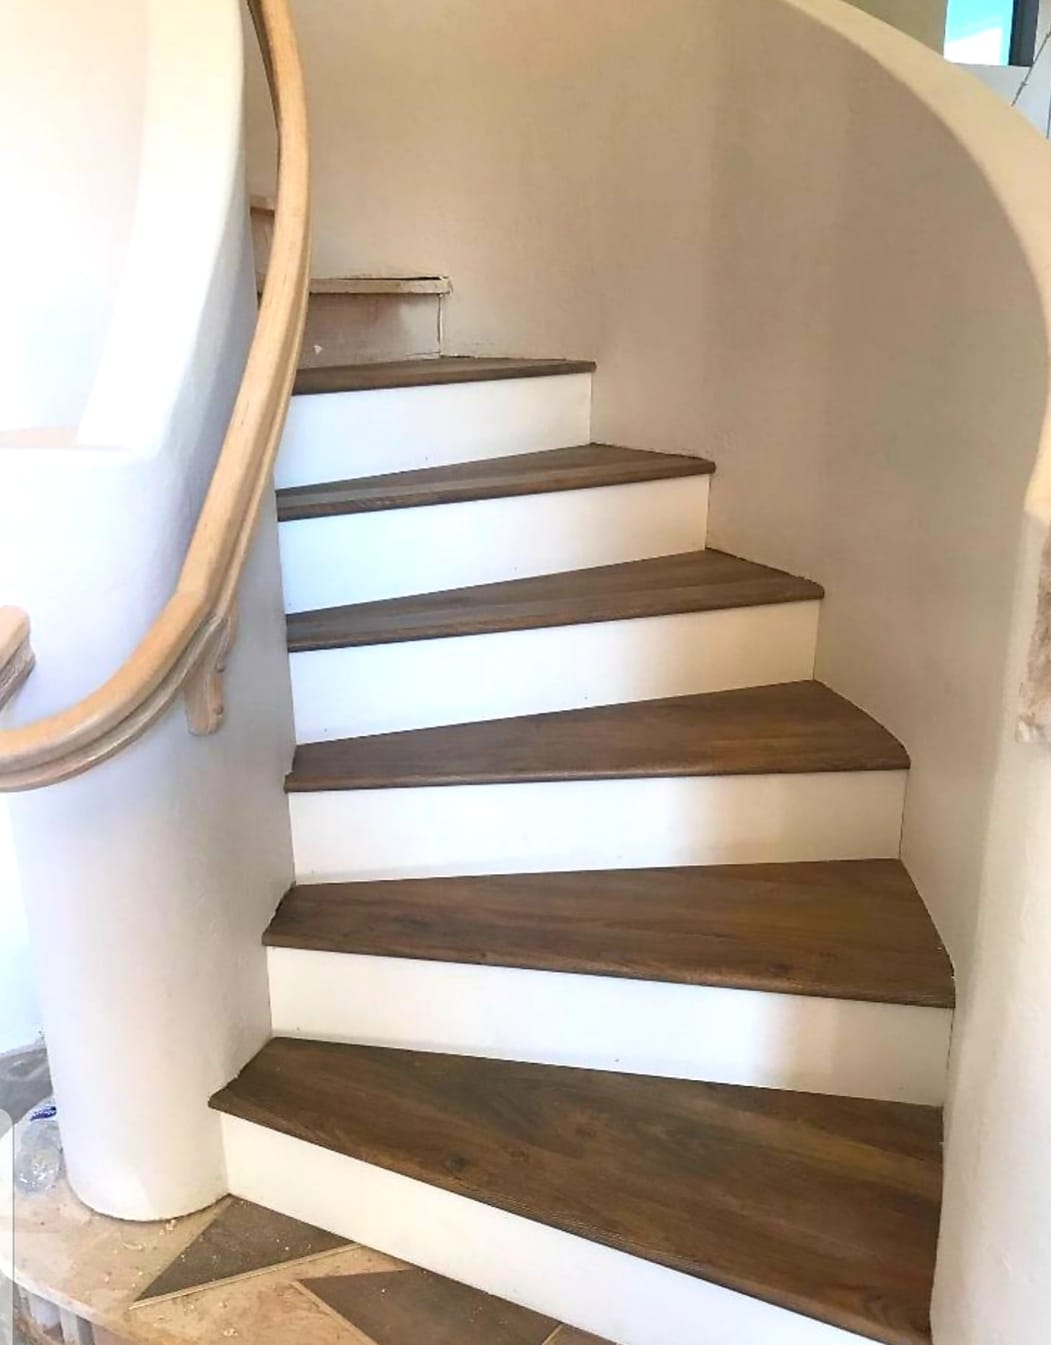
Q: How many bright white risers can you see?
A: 6